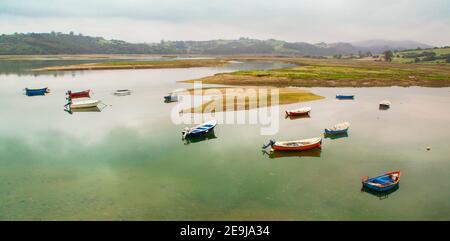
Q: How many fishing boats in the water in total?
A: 12